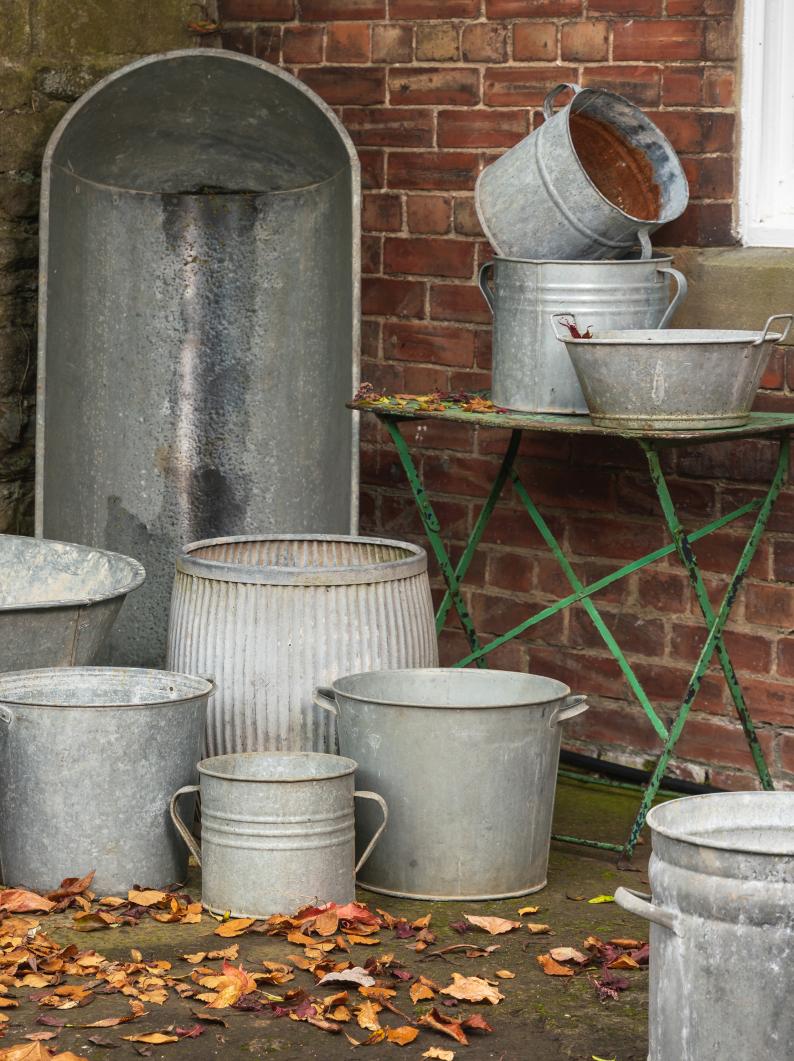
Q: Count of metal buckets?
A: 9